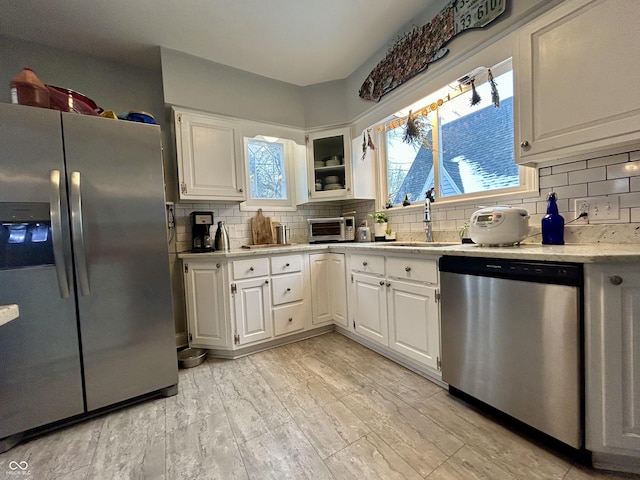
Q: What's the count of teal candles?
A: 0